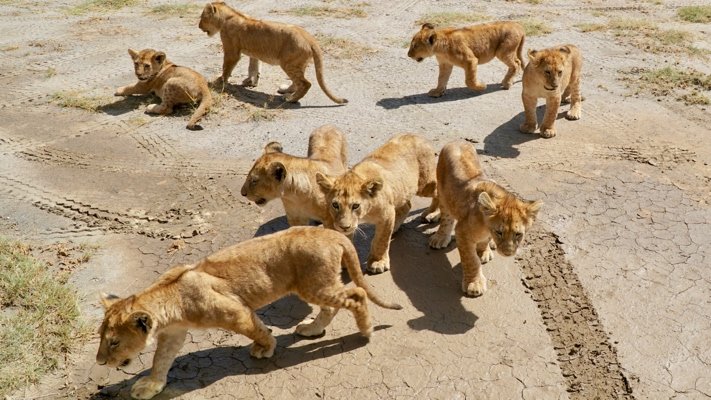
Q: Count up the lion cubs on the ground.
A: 8